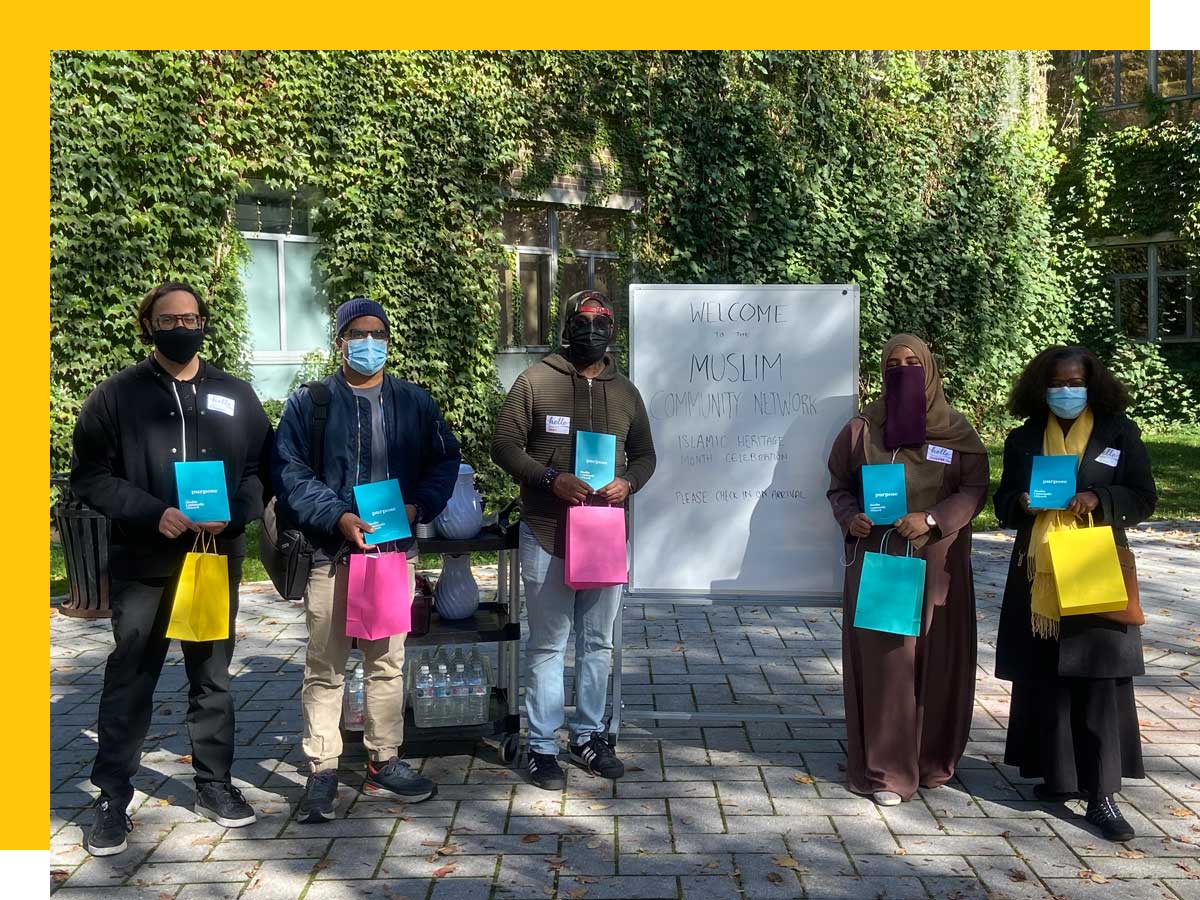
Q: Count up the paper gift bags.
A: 5